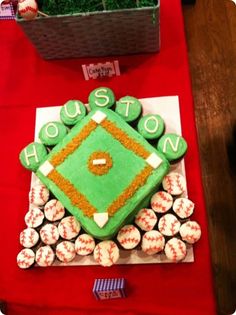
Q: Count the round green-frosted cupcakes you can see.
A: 7